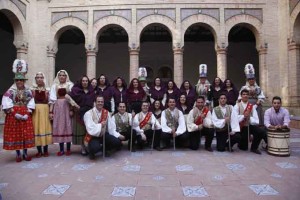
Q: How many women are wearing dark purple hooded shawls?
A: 12